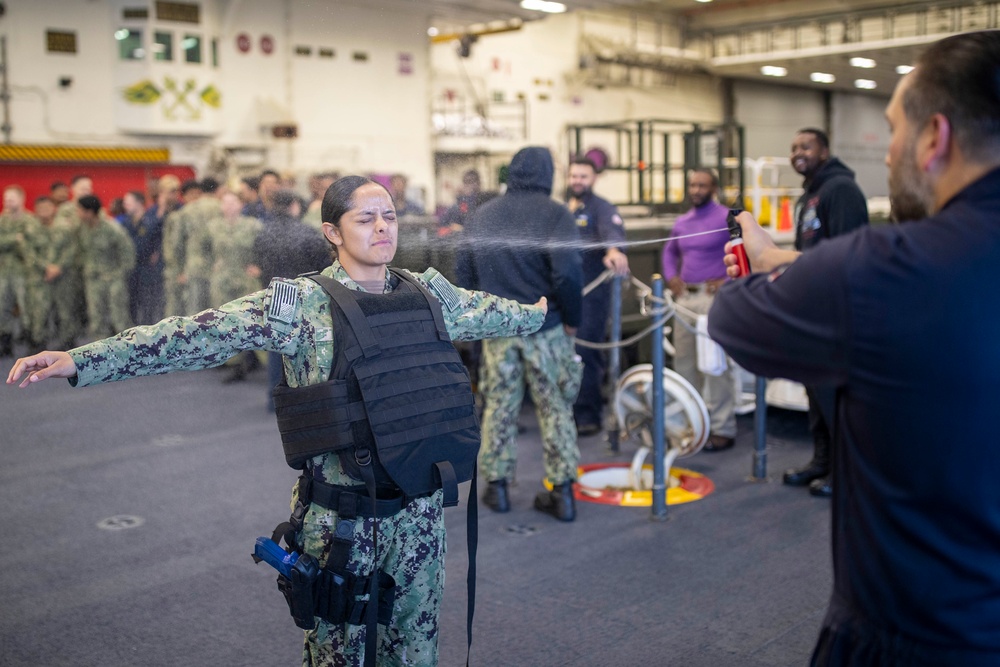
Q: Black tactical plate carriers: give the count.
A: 1